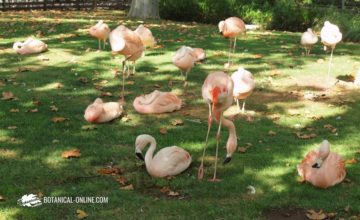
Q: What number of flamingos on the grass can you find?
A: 15